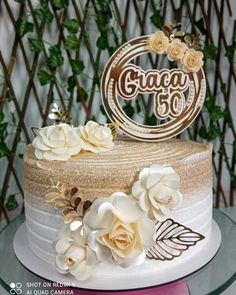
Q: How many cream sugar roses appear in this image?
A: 8